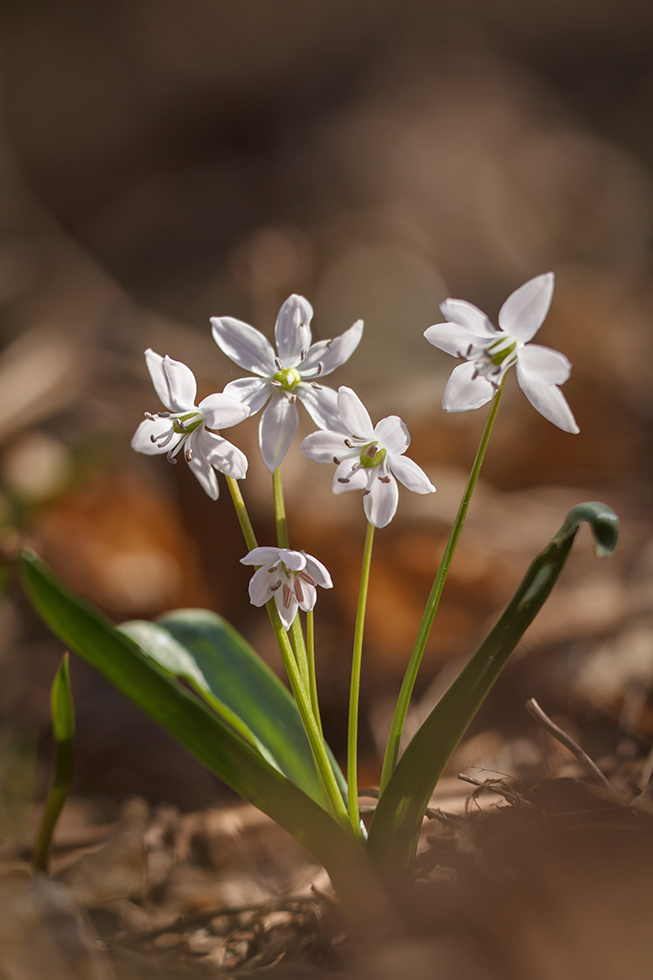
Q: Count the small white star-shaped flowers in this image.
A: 5